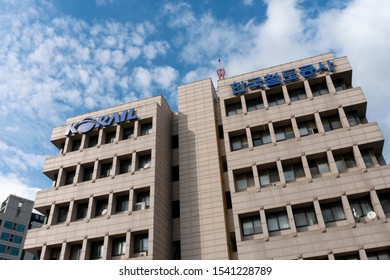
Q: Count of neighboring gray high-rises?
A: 1